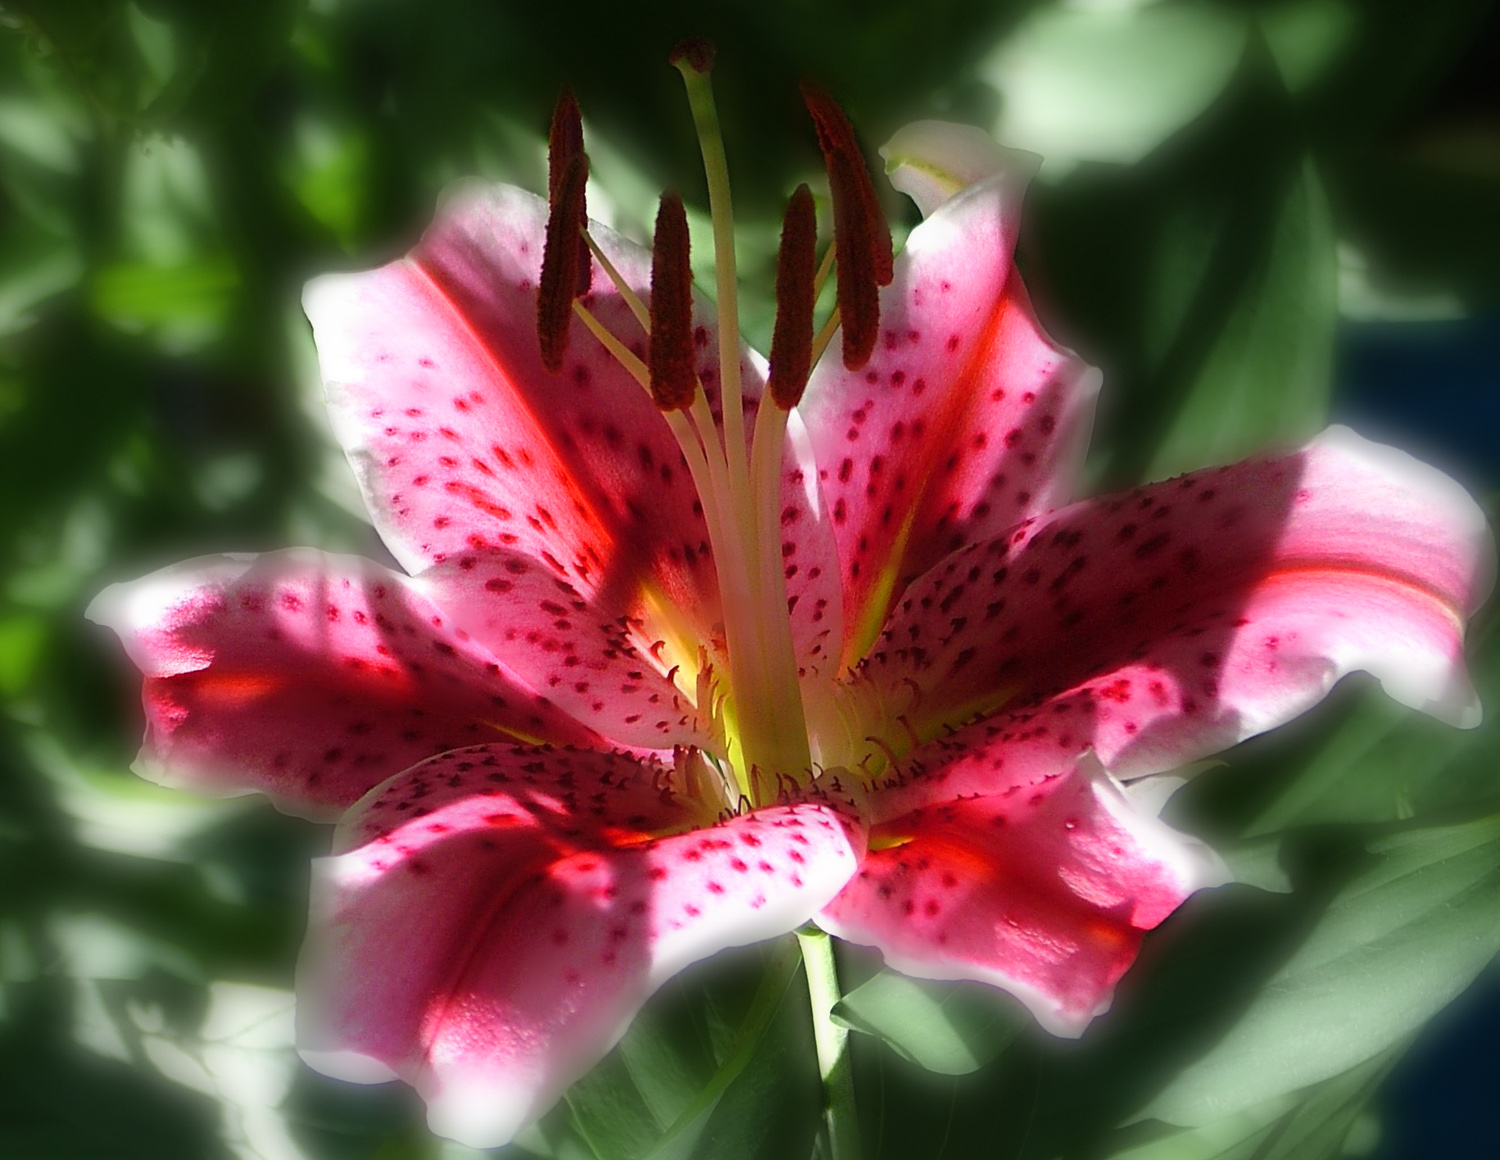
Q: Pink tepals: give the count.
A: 6